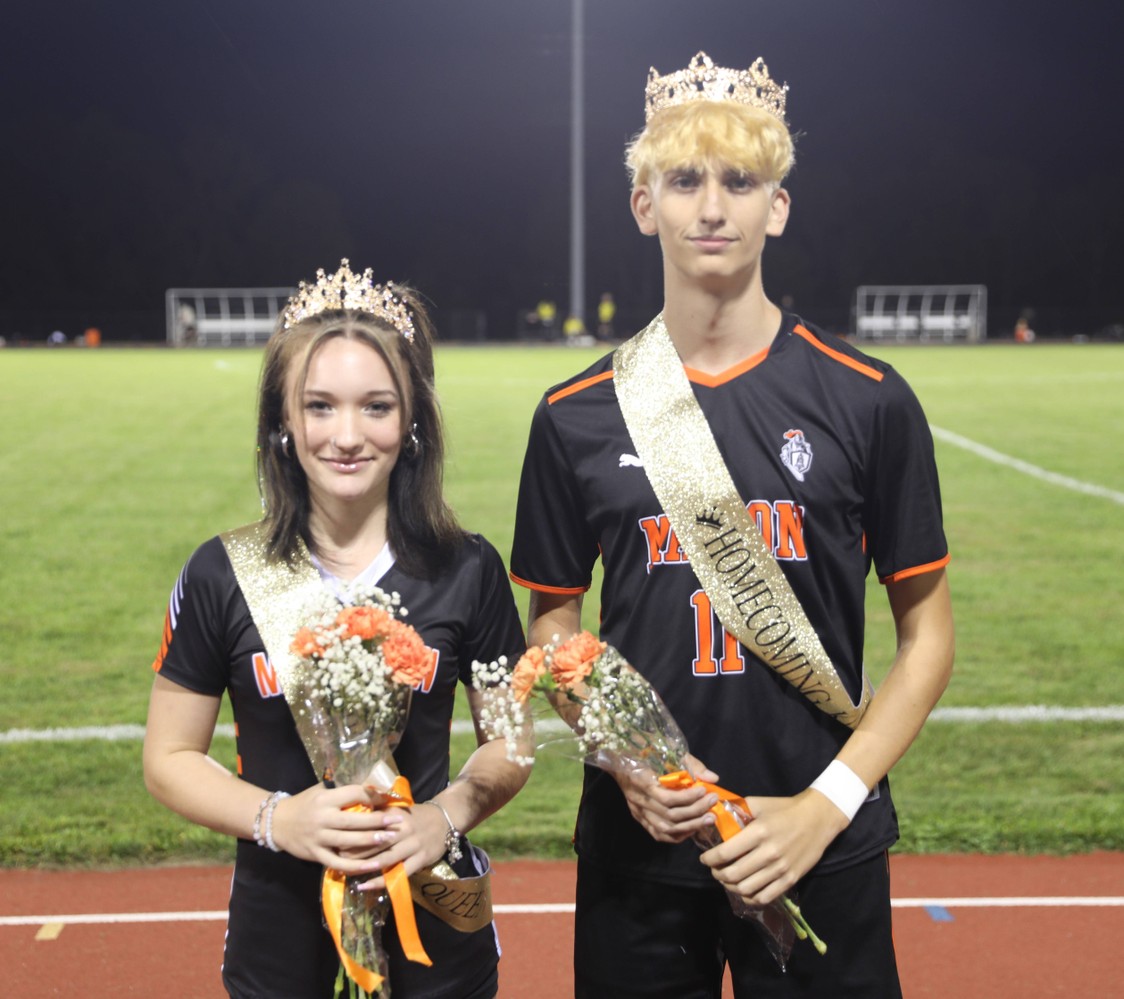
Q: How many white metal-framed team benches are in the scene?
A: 2